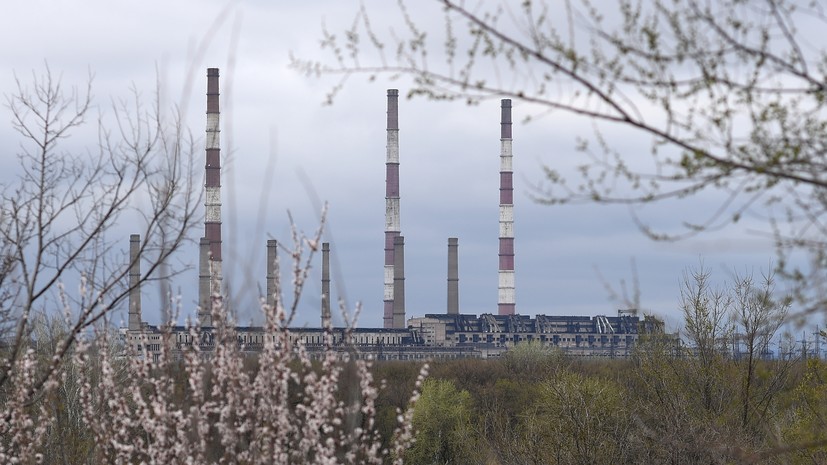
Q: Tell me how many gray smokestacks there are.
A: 6